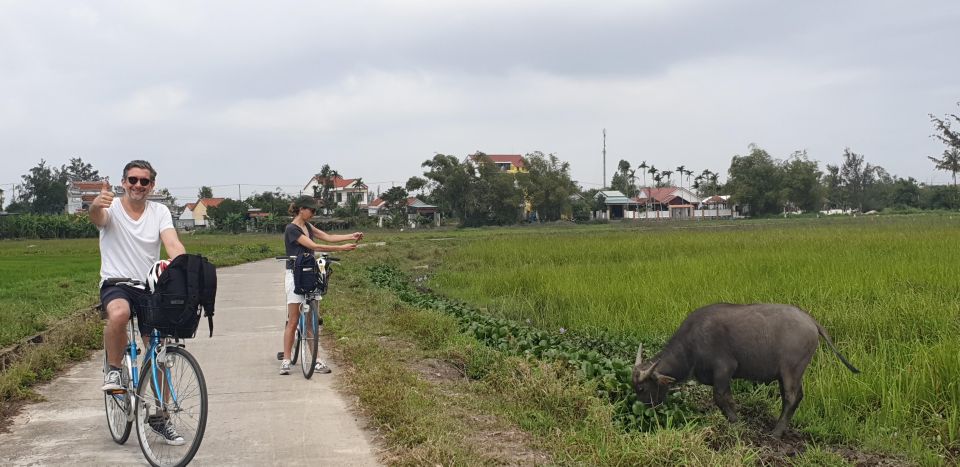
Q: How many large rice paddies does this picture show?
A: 2